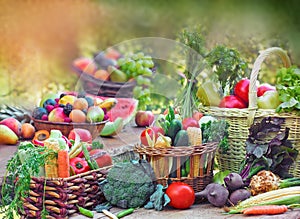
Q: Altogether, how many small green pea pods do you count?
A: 2